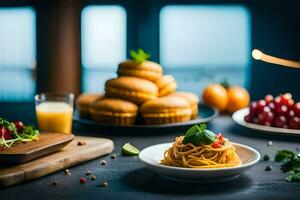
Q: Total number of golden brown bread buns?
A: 7